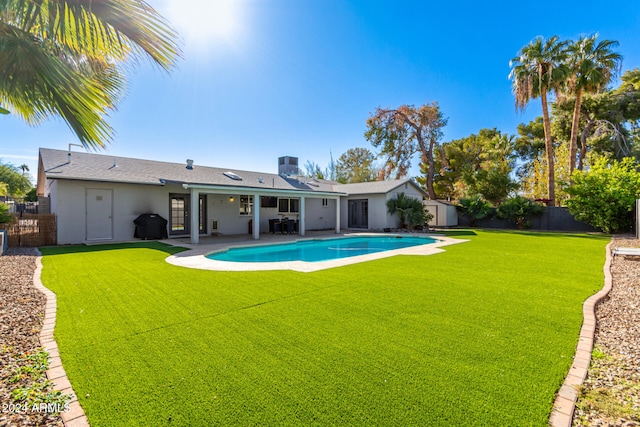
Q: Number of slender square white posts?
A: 4